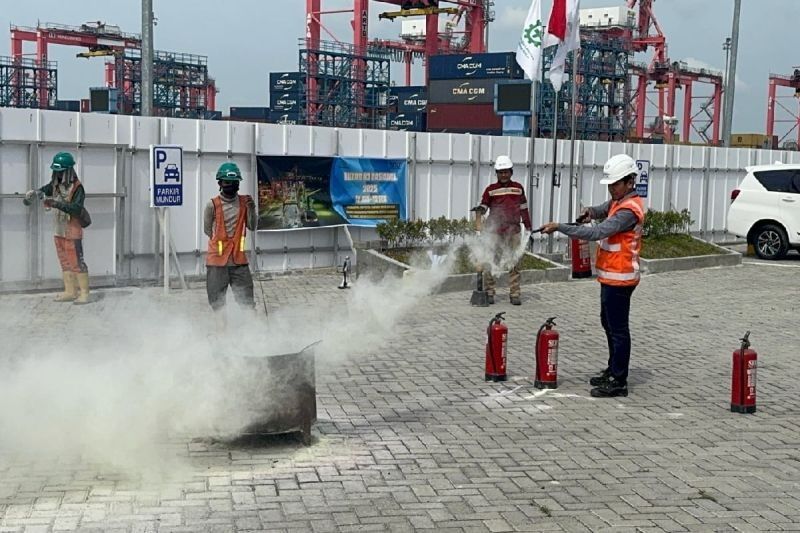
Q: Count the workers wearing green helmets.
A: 2